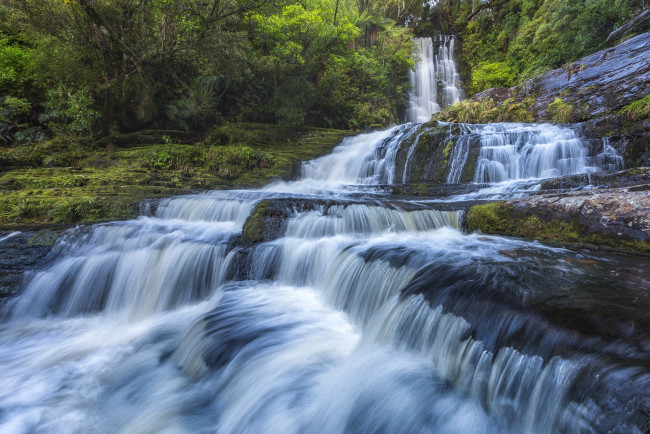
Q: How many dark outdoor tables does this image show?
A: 0